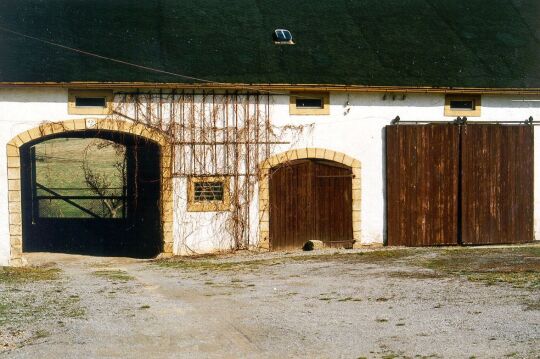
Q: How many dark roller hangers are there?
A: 4